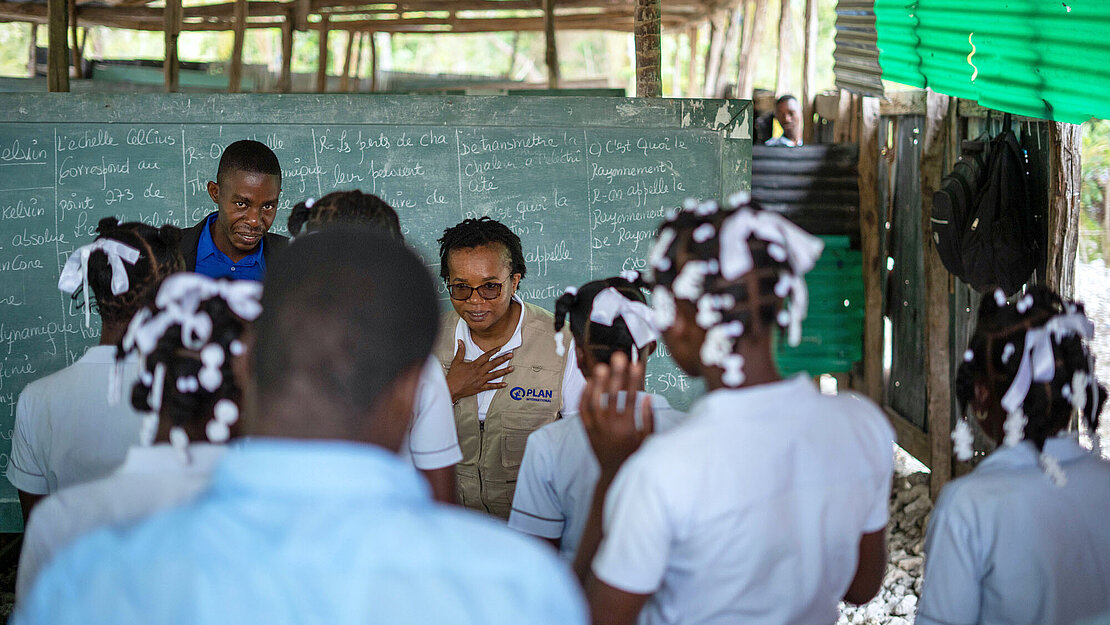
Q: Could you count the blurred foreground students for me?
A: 7